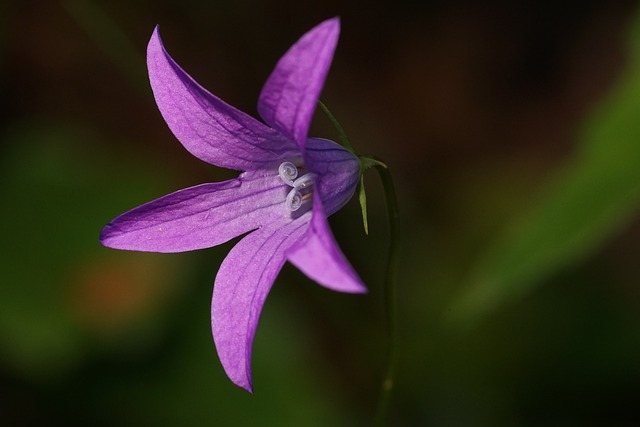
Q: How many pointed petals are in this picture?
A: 5